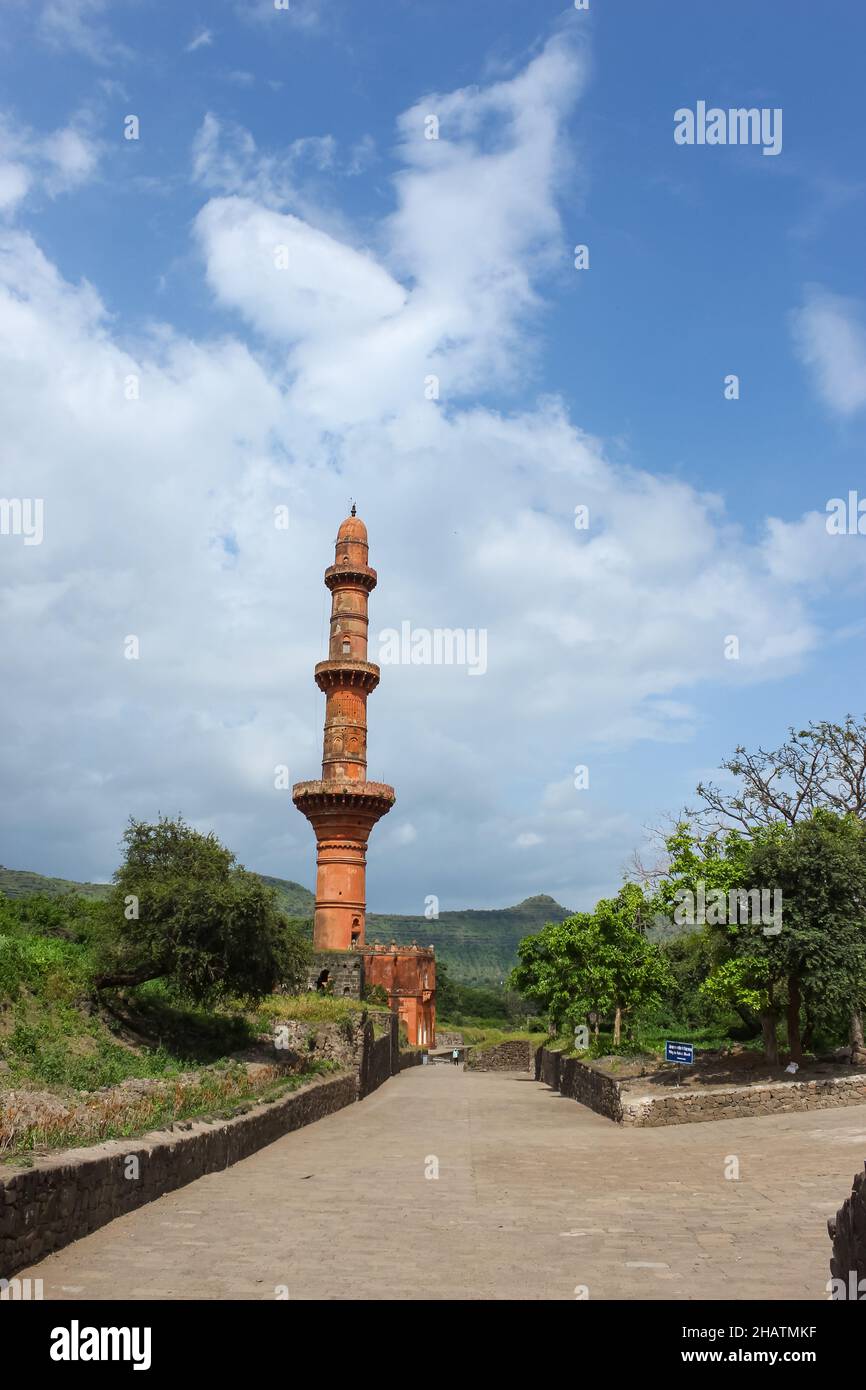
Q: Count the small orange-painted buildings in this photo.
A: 1